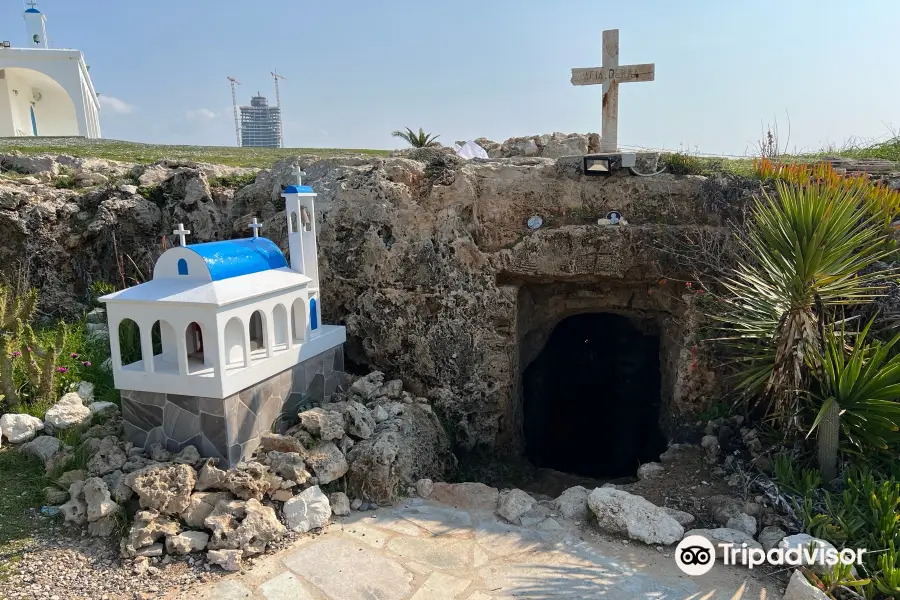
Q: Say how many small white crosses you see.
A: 3